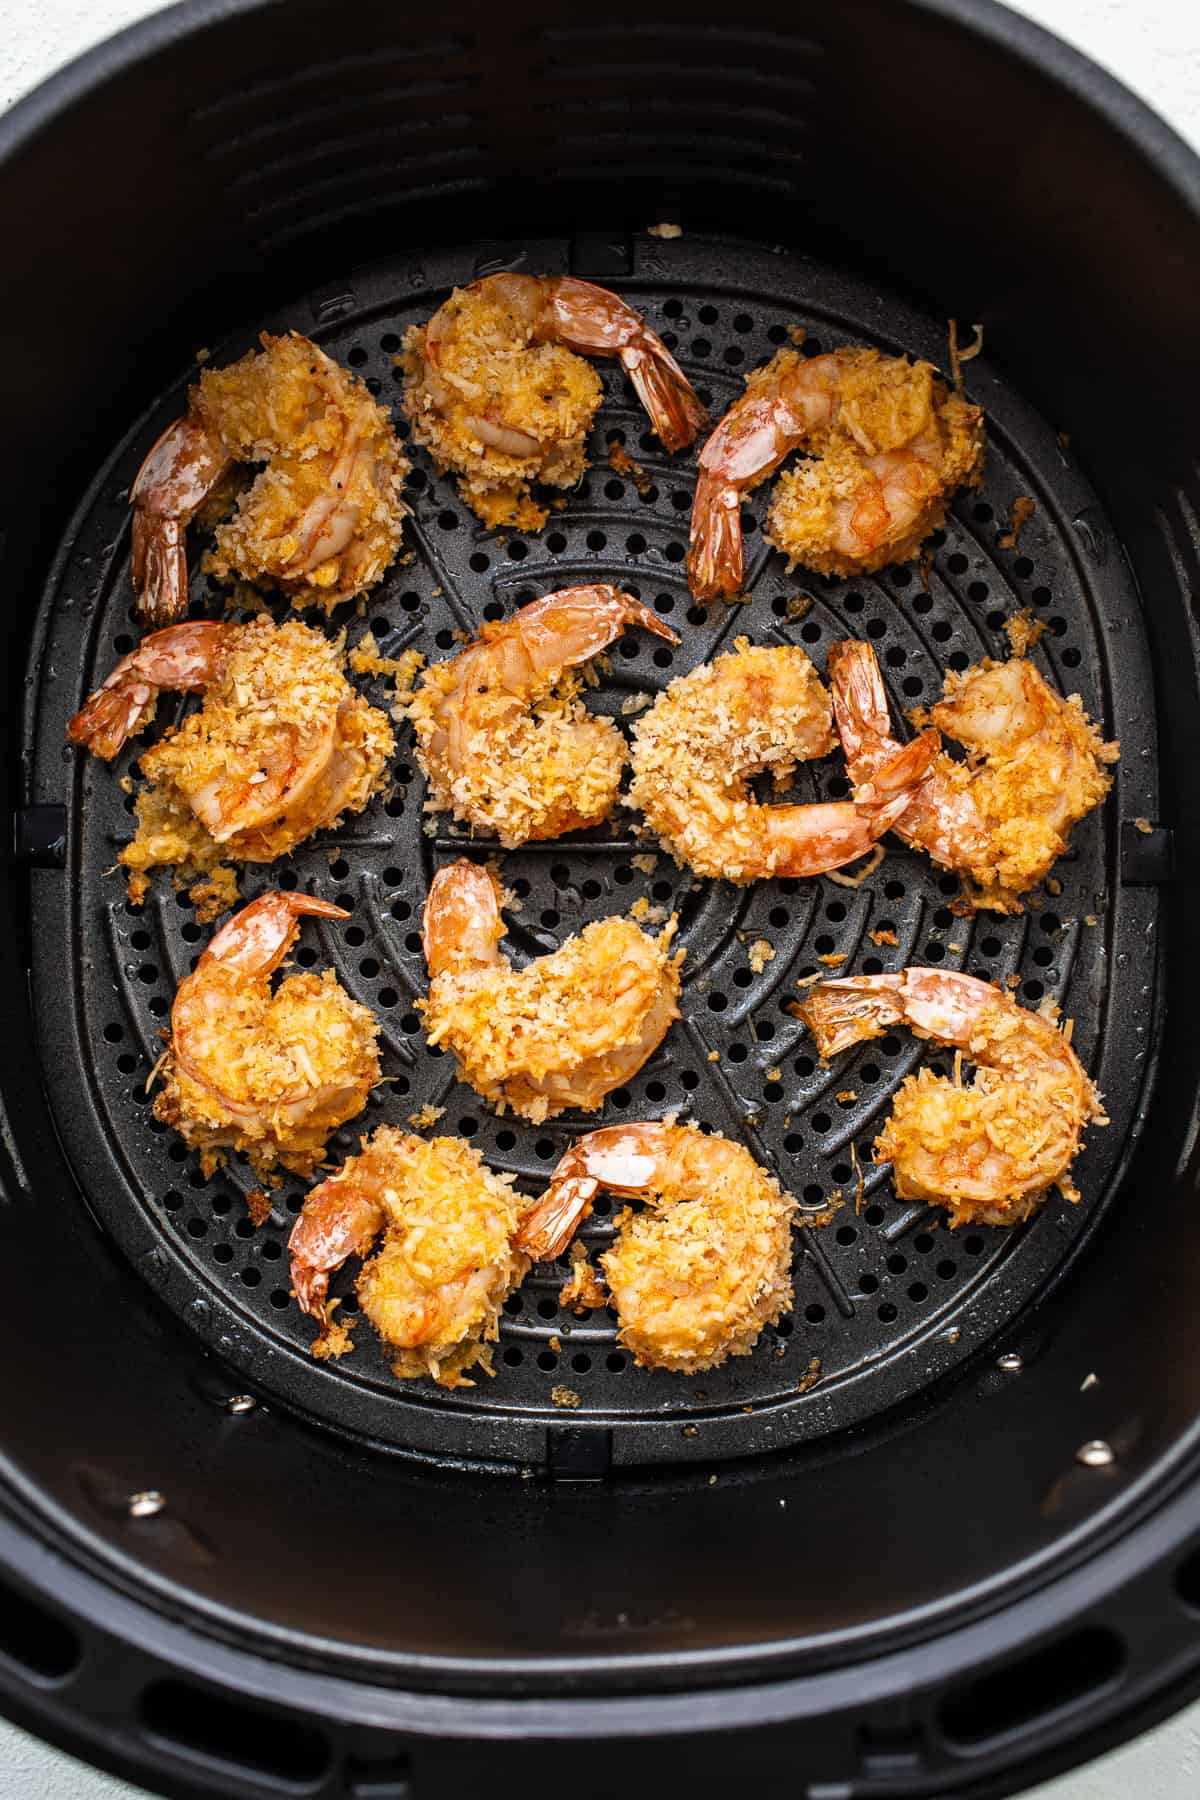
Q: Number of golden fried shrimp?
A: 12